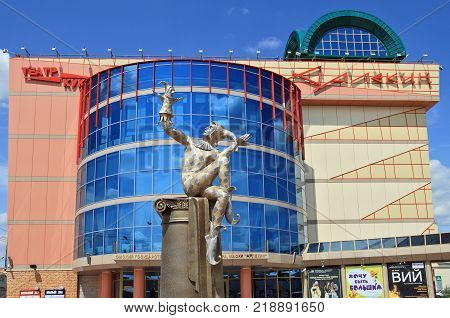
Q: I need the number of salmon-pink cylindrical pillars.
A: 3